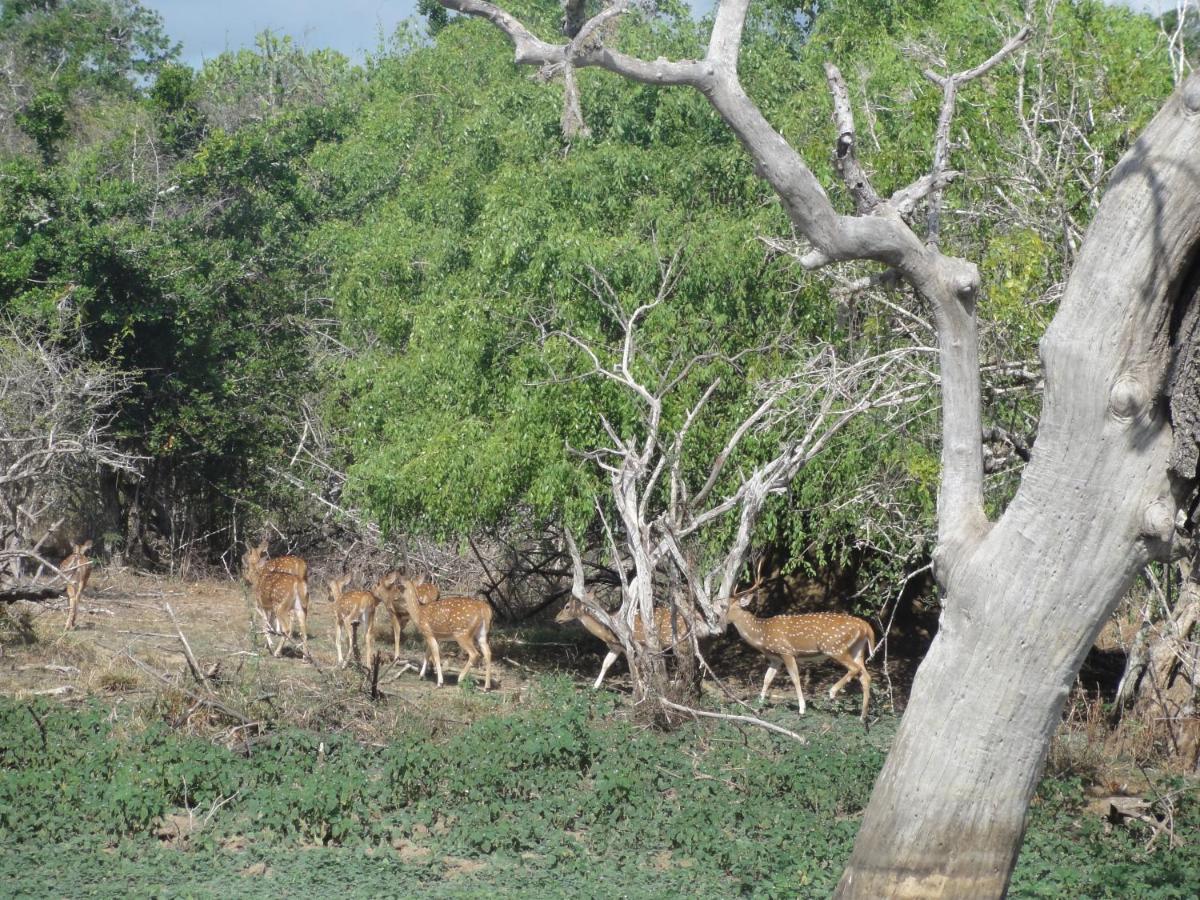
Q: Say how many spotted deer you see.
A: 8